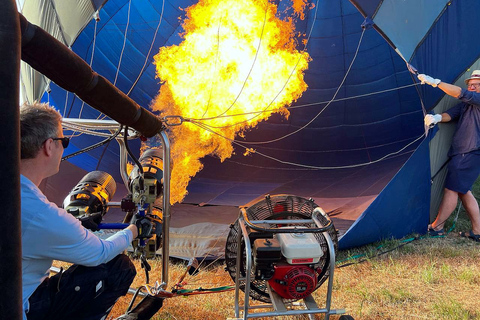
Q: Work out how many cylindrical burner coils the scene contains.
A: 3